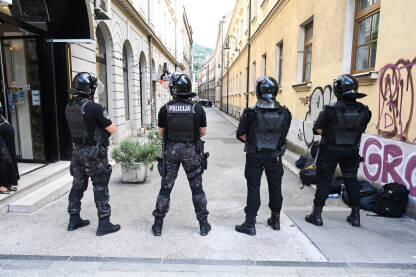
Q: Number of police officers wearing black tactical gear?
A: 4